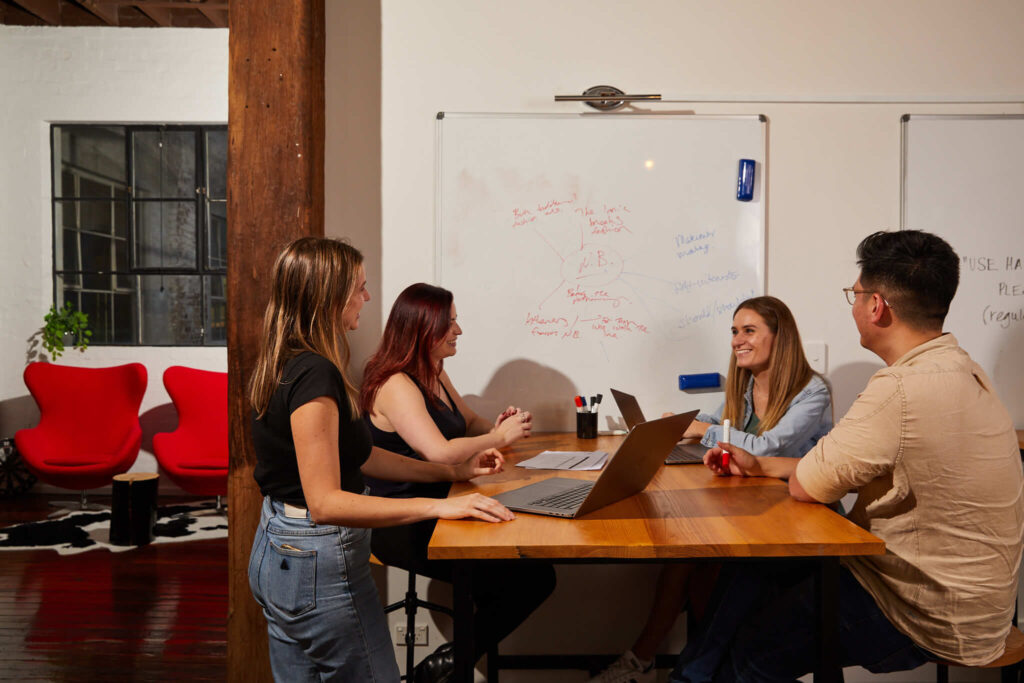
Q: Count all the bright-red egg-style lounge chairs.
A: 2